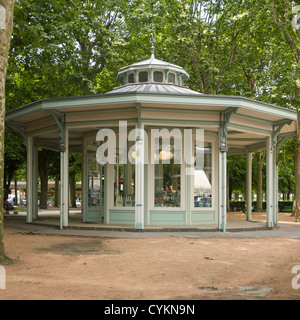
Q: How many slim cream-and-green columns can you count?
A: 8